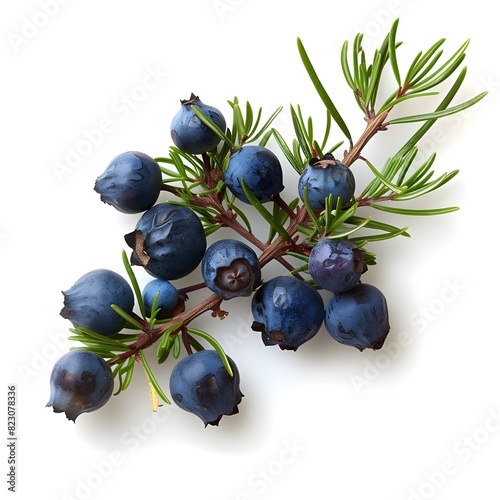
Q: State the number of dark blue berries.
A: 13